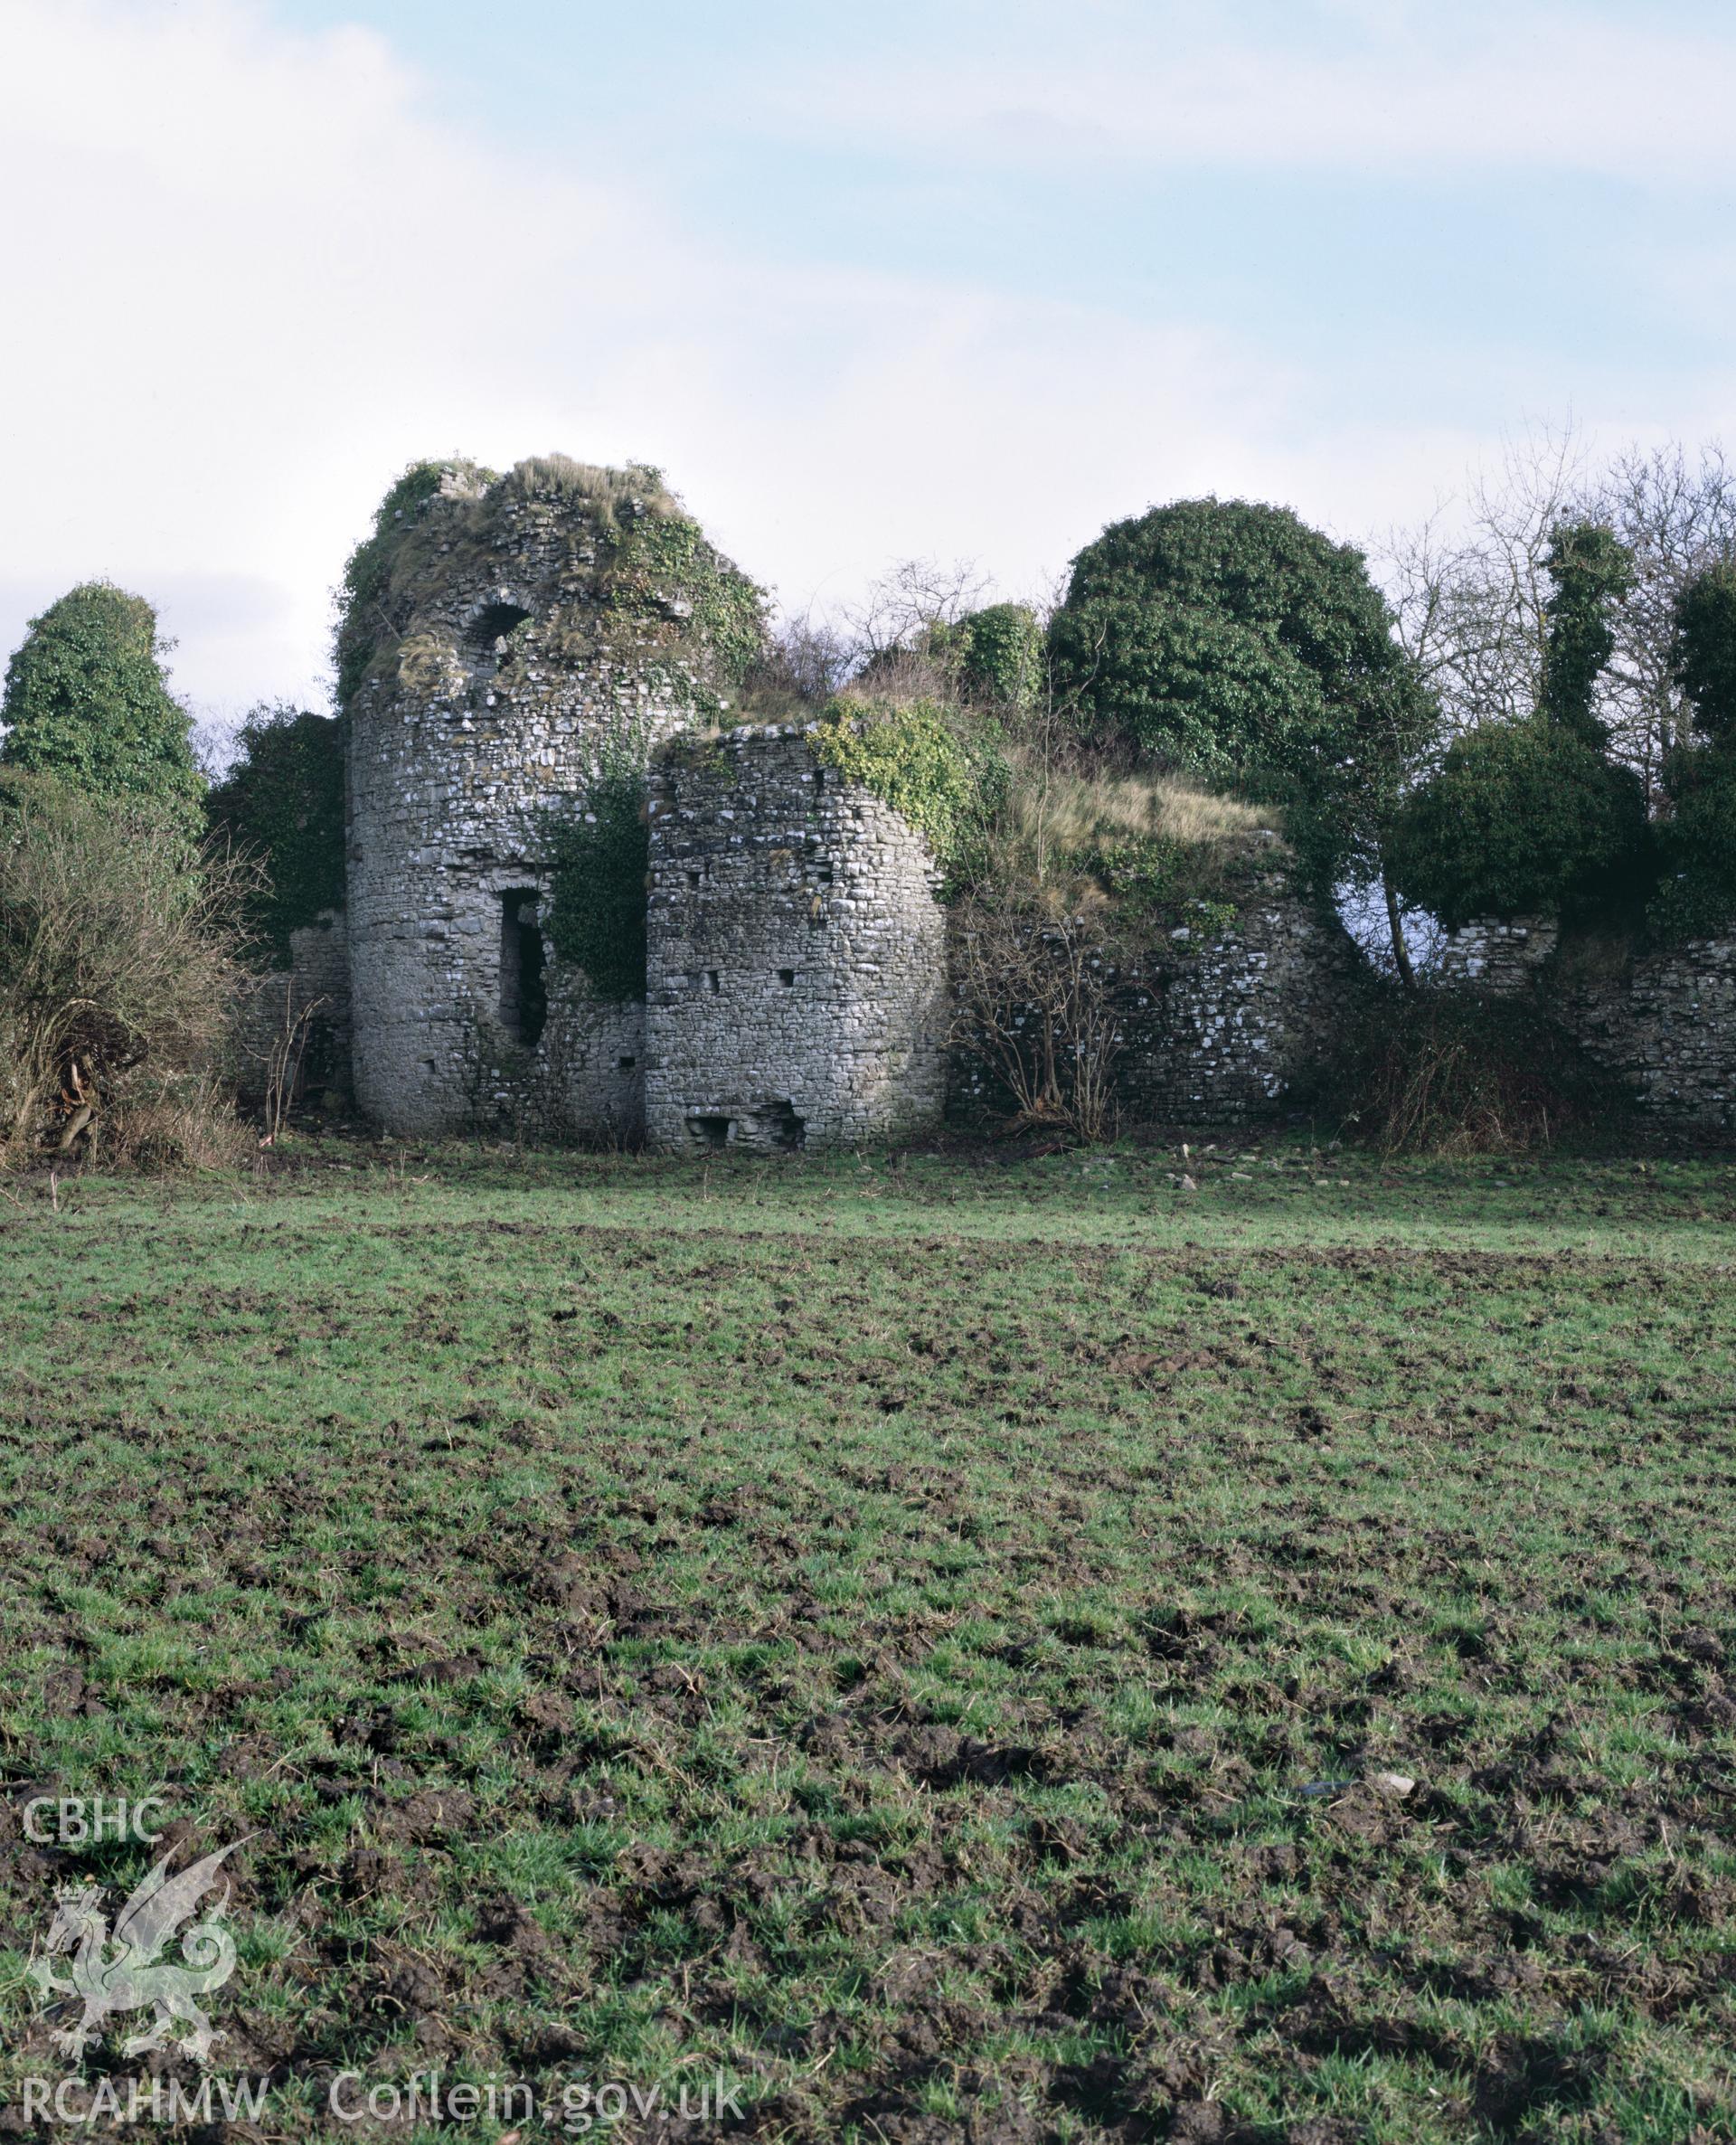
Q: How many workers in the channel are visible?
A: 0